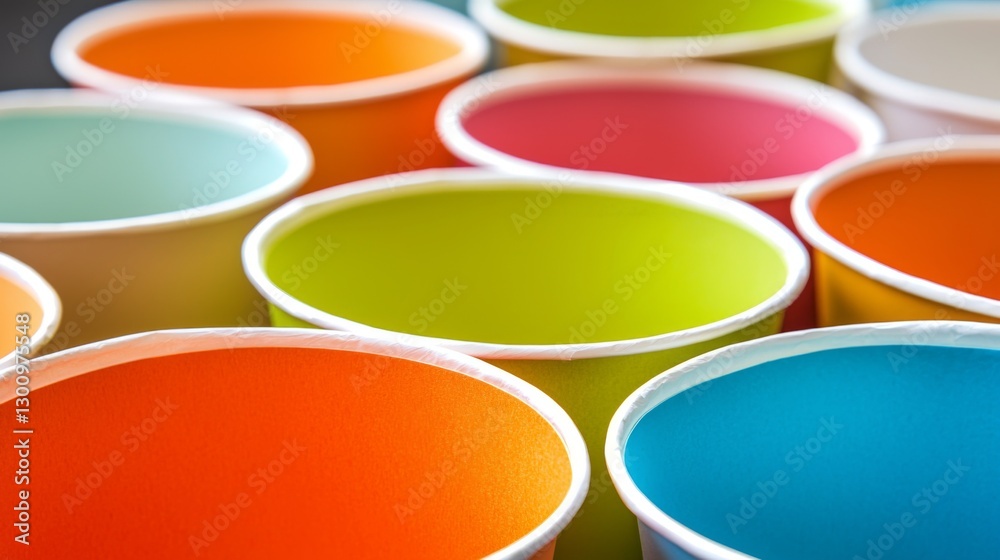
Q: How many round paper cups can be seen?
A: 10